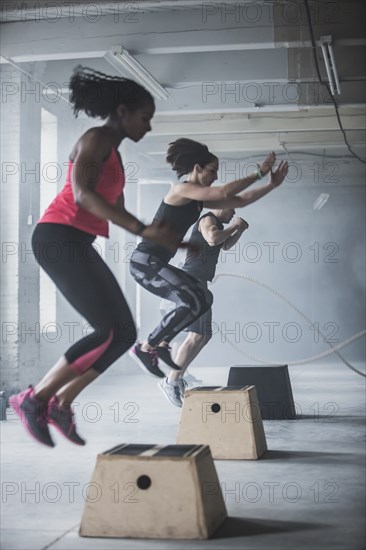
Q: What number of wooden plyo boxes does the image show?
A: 2